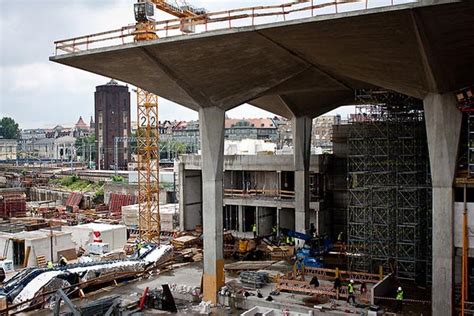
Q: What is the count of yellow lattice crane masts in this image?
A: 1